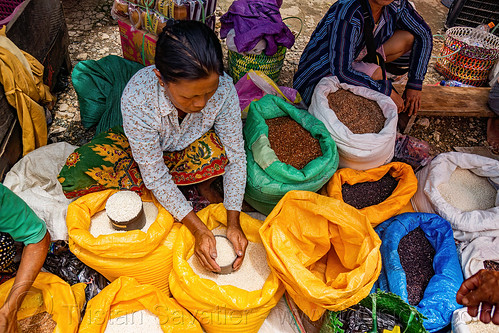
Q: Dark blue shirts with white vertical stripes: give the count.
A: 1